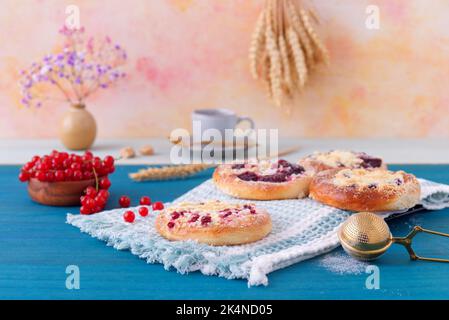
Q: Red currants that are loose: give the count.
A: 5